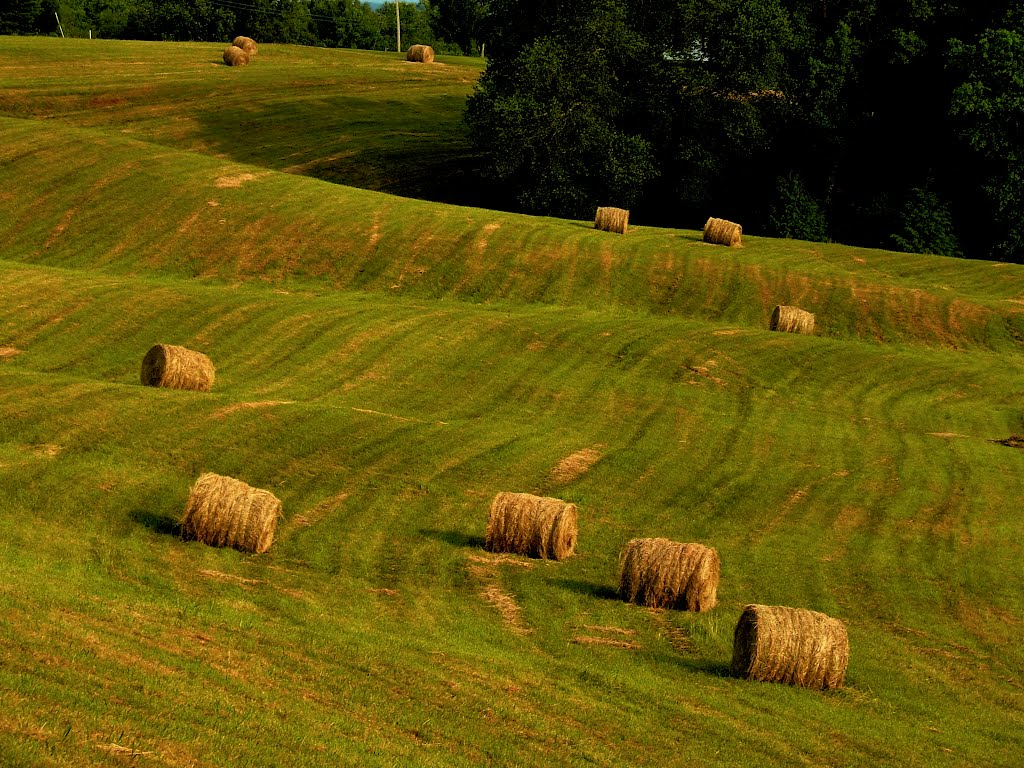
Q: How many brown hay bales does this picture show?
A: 11